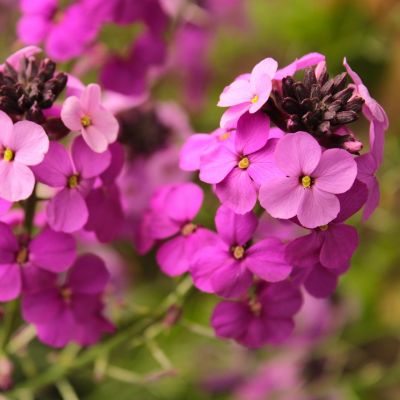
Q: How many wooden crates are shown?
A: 0